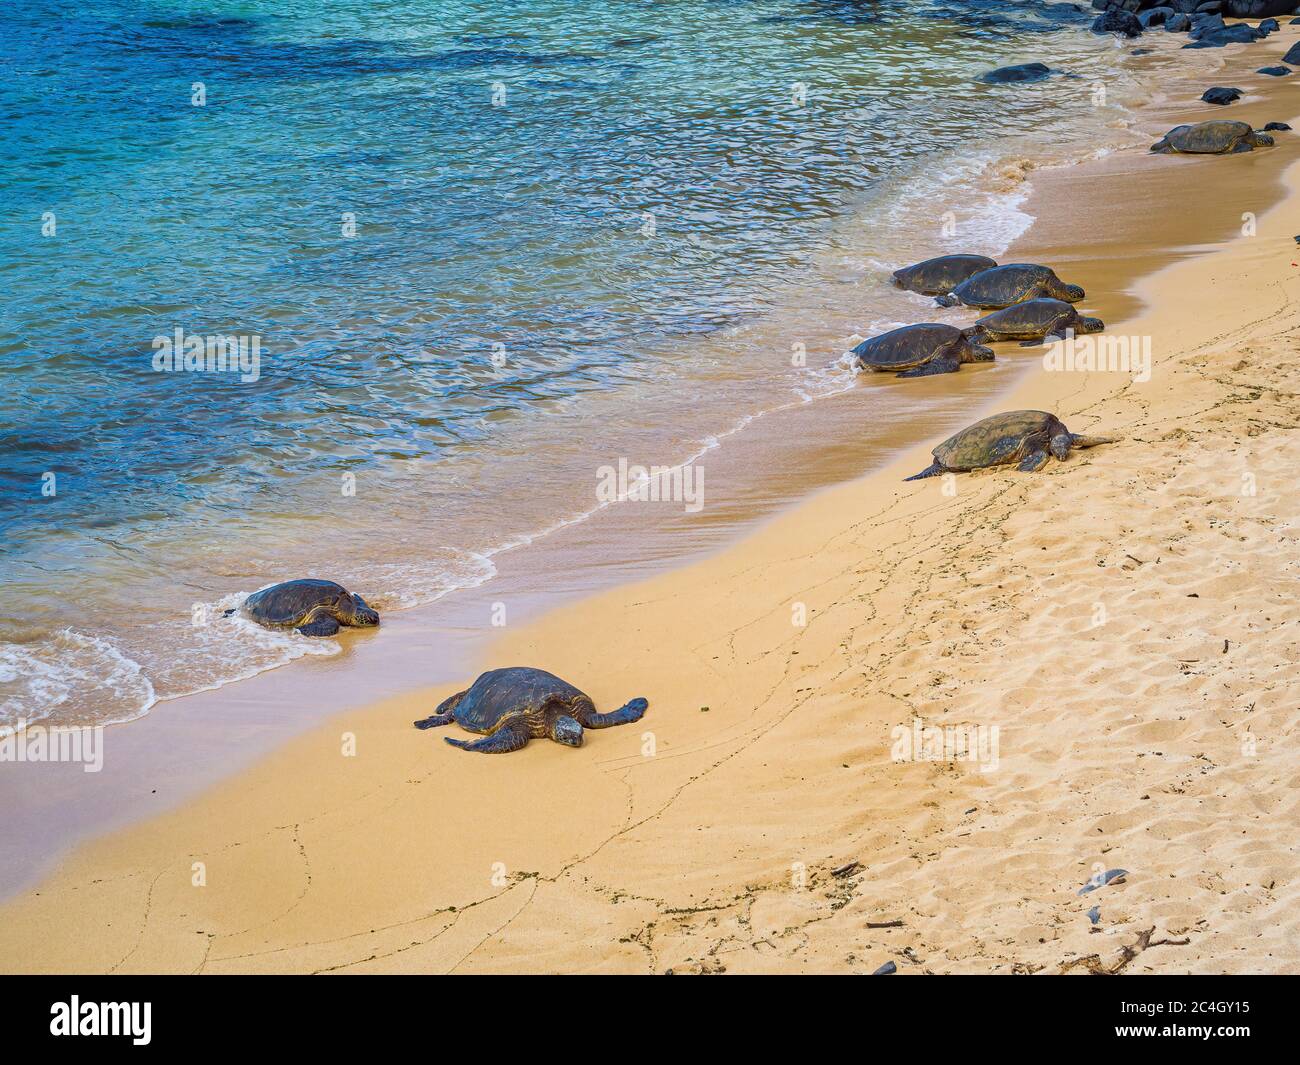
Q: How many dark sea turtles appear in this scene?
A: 8